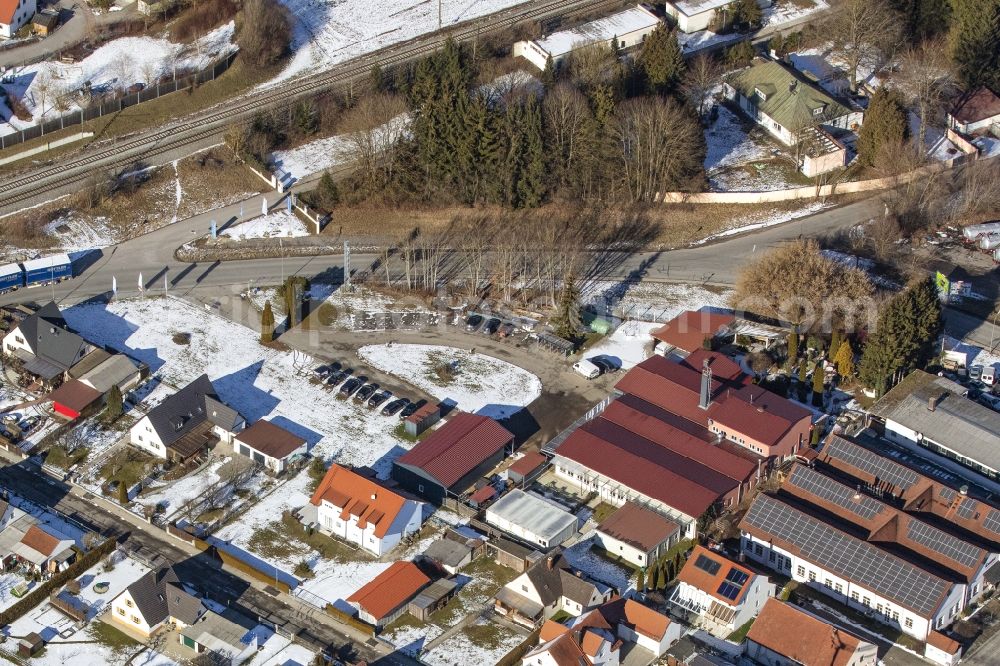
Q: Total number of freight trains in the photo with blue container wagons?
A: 0